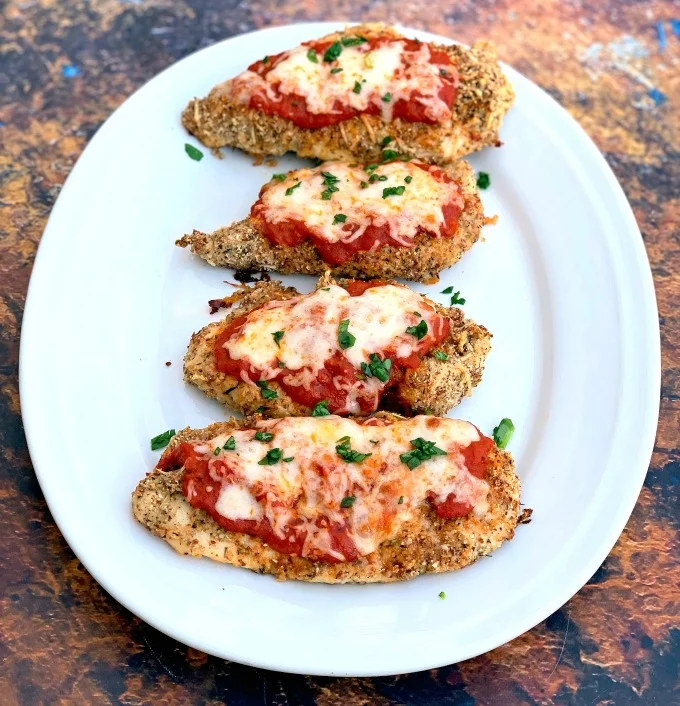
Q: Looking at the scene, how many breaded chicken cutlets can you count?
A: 4